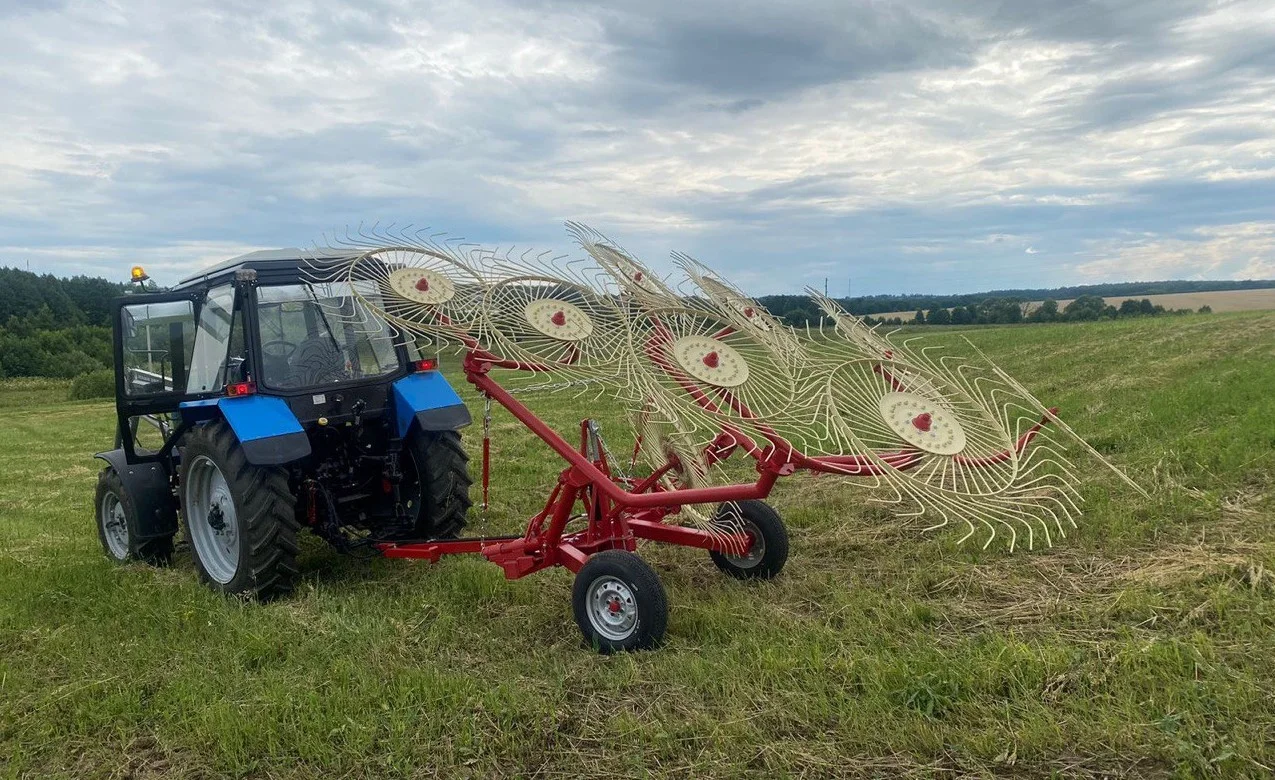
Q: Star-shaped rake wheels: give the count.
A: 9